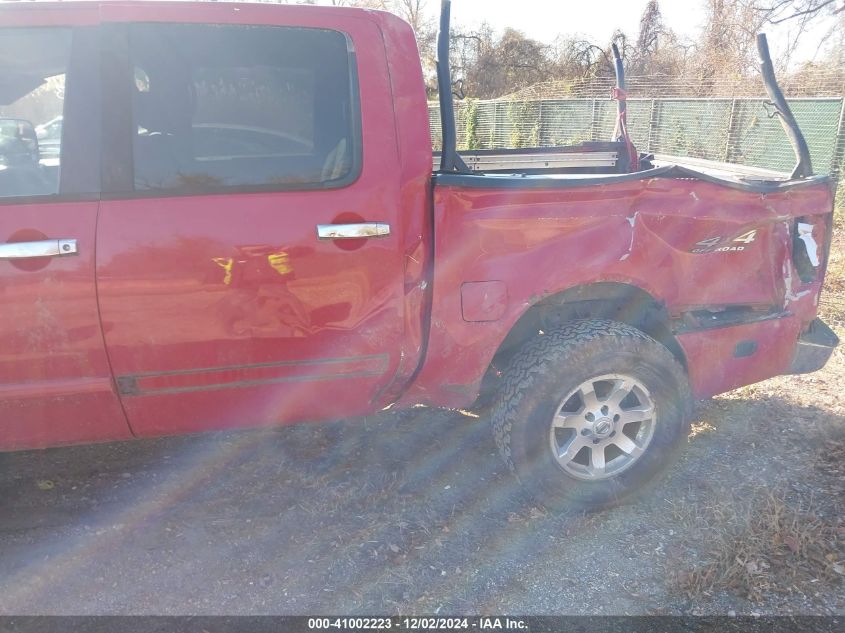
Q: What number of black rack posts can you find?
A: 3